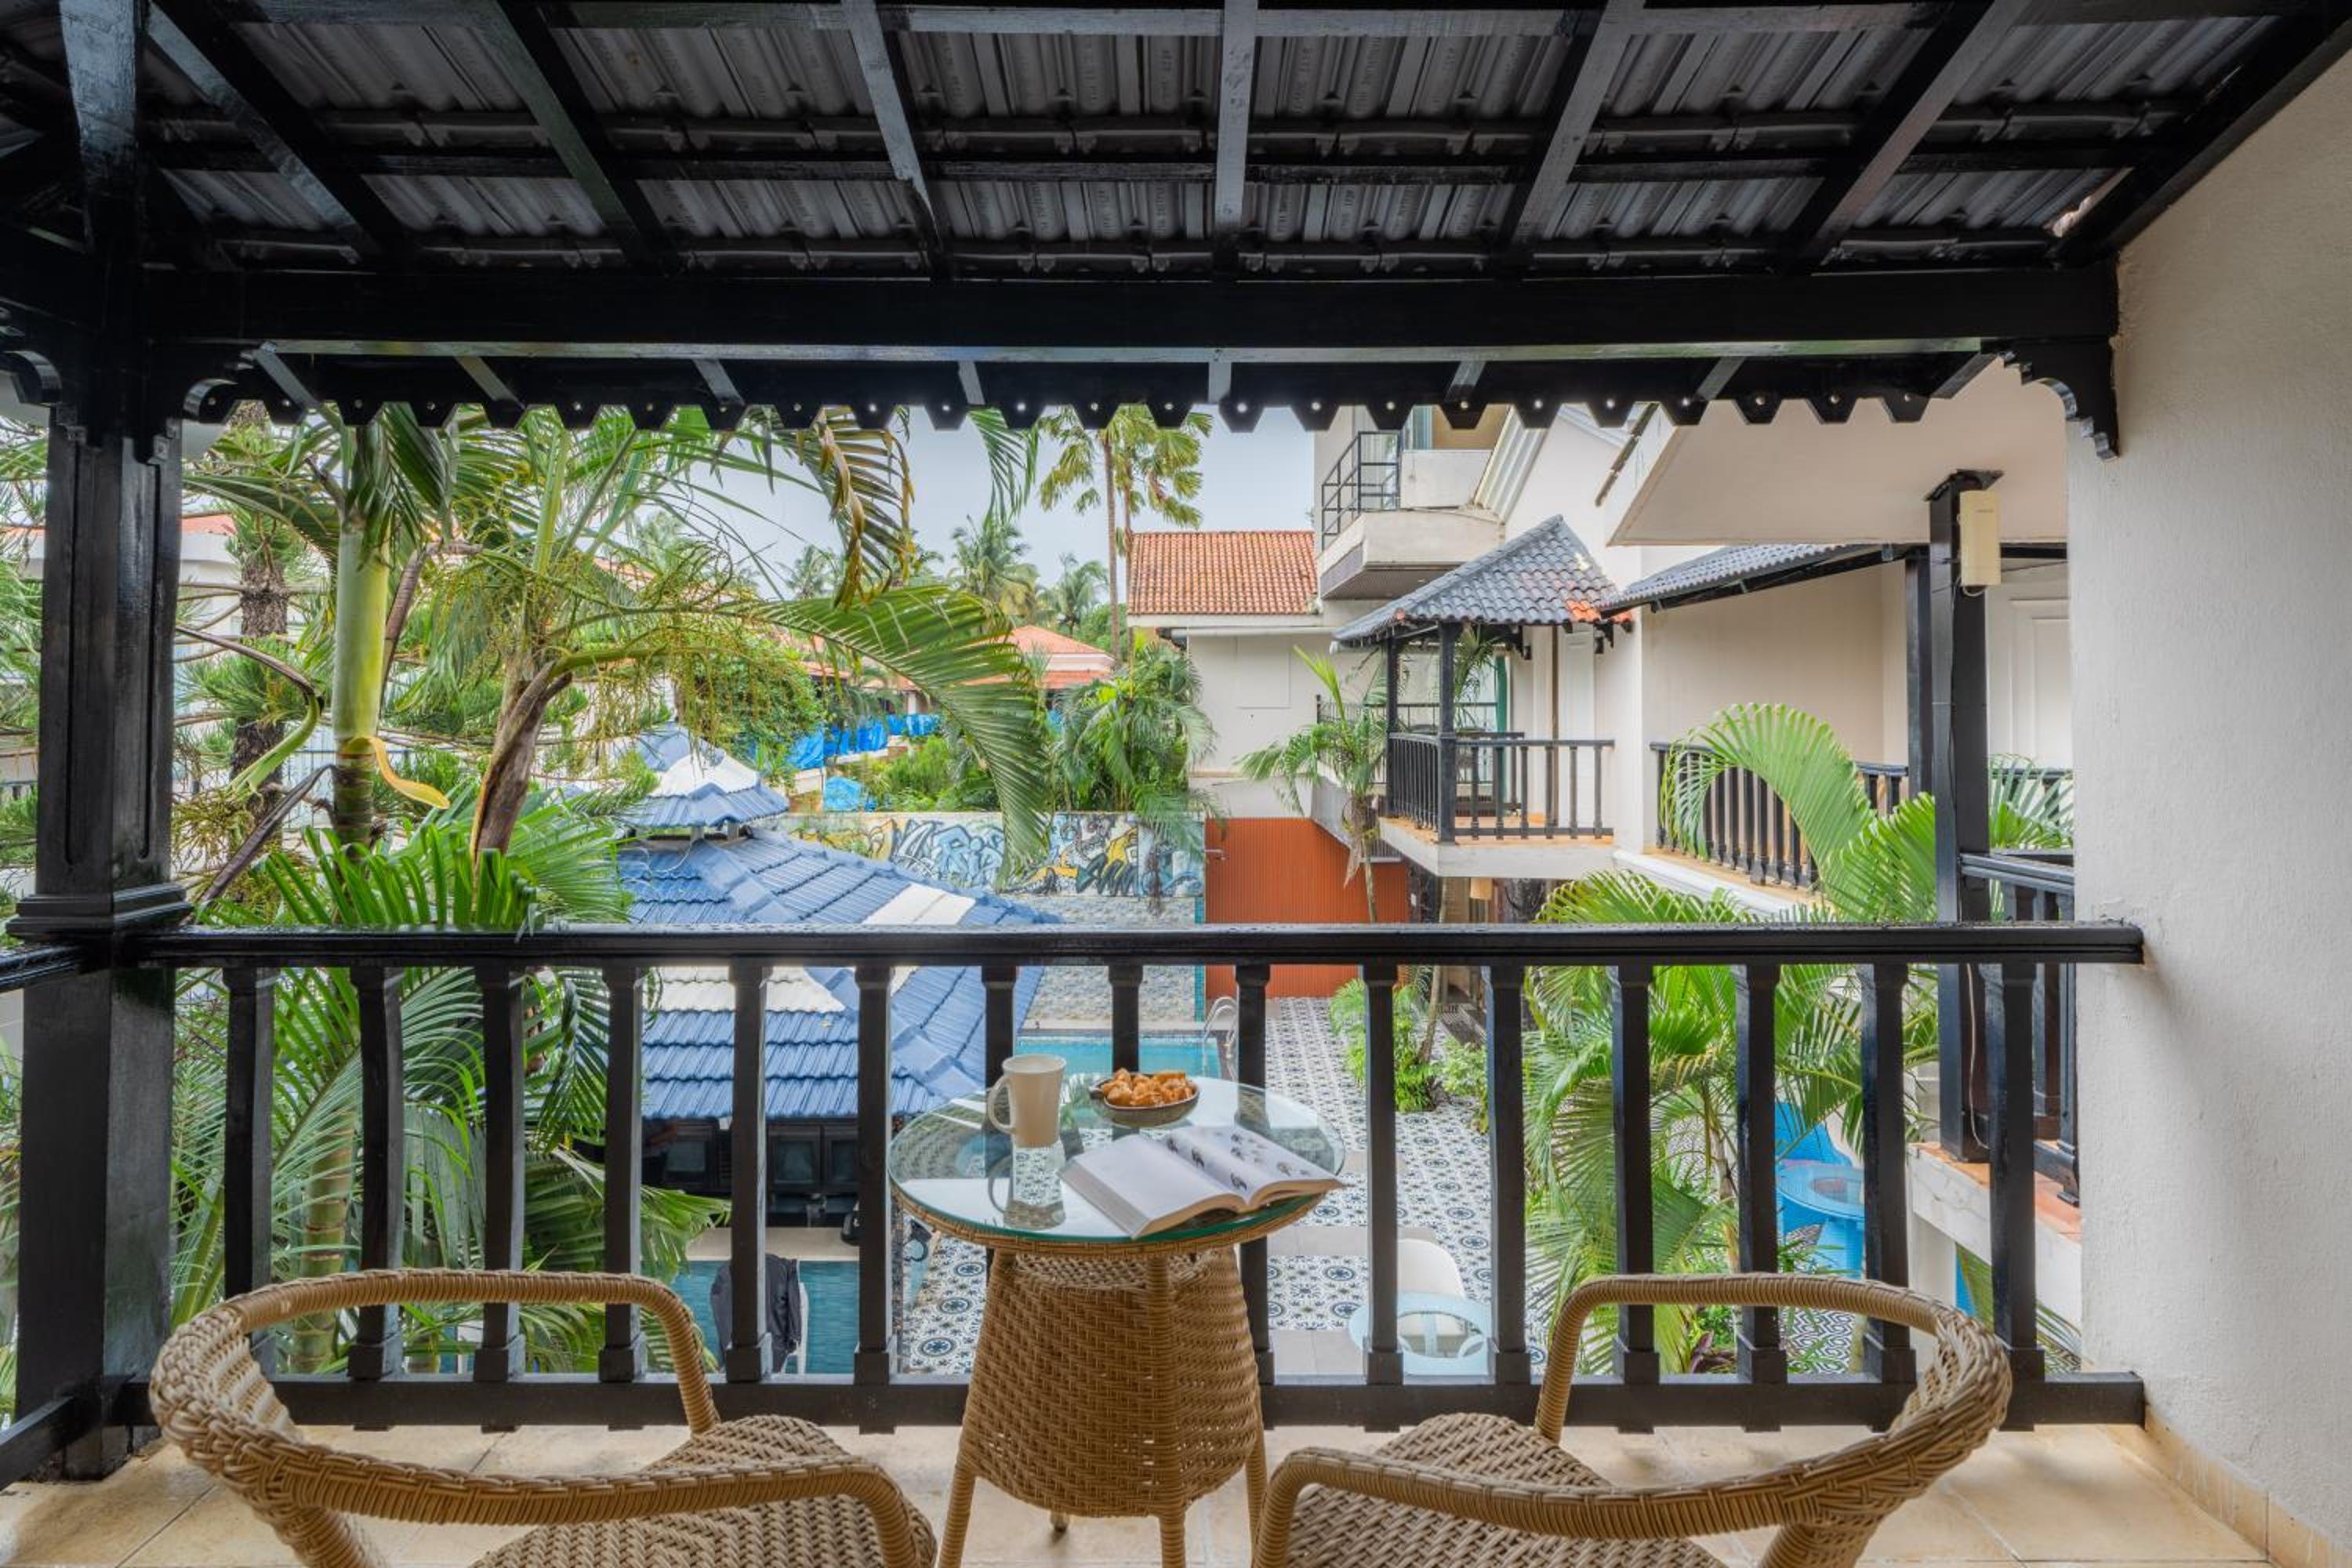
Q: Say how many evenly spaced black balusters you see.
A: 15